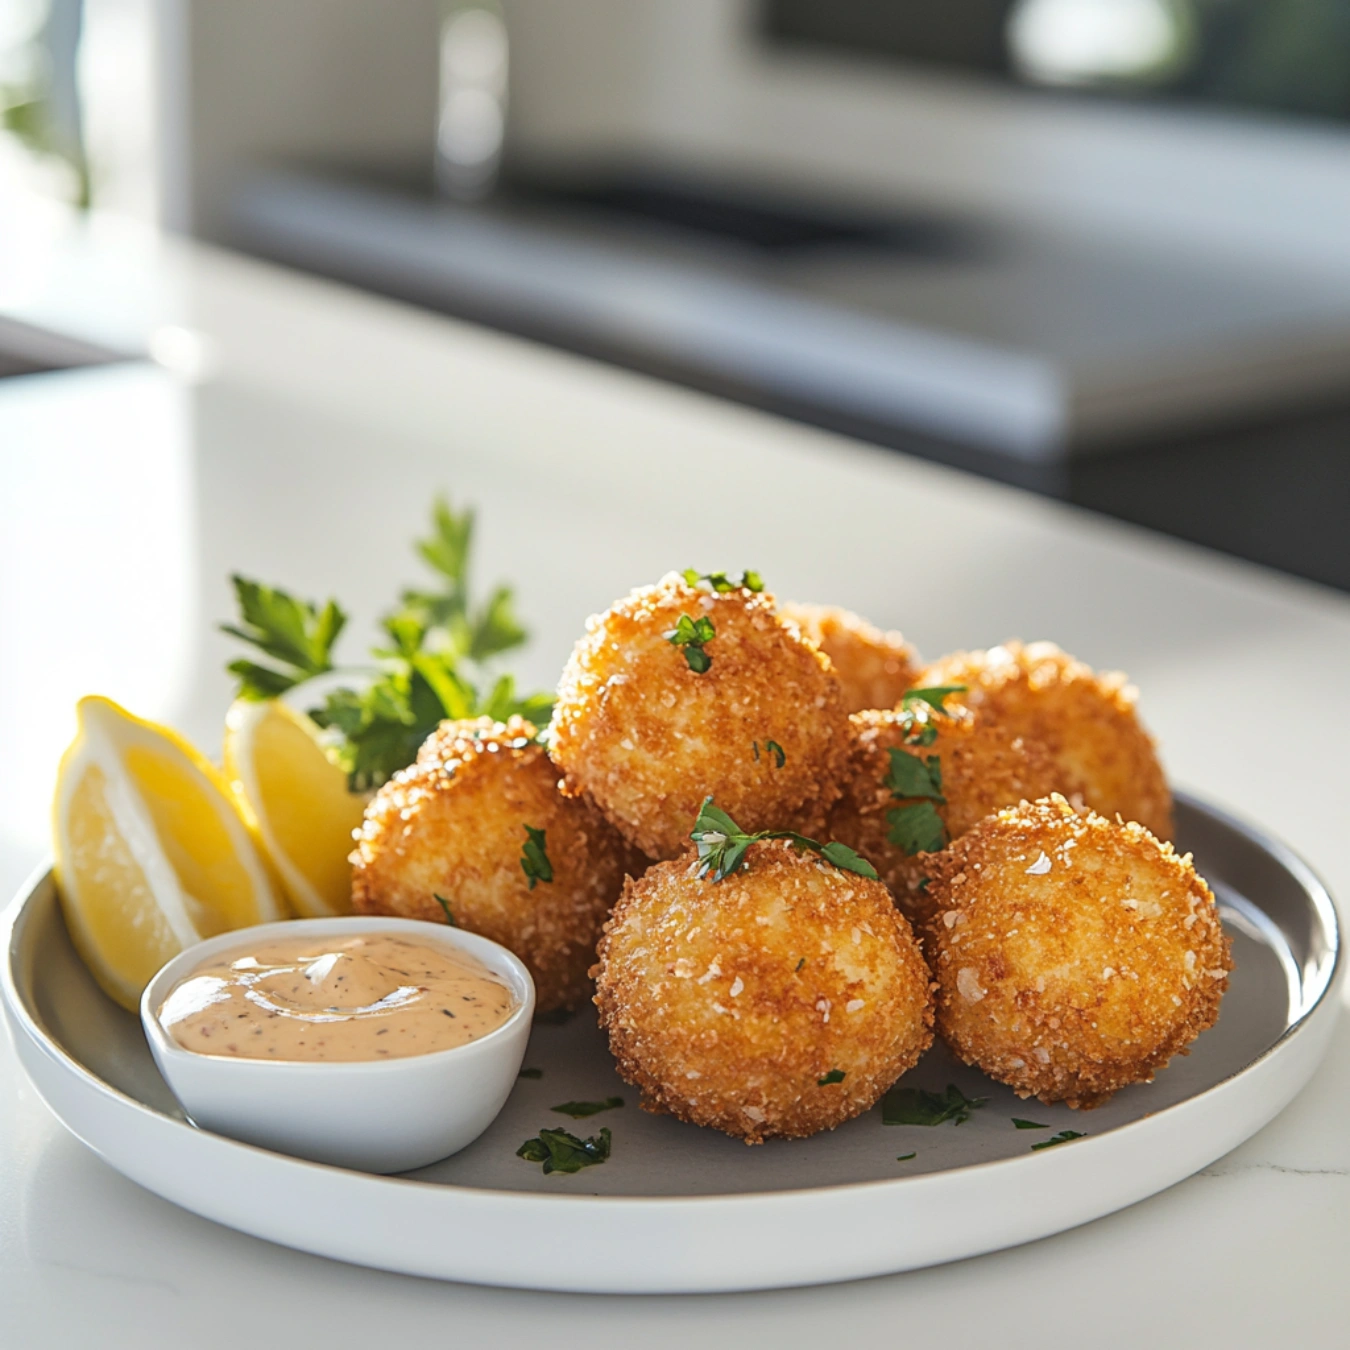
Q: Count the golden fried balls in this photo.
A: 7